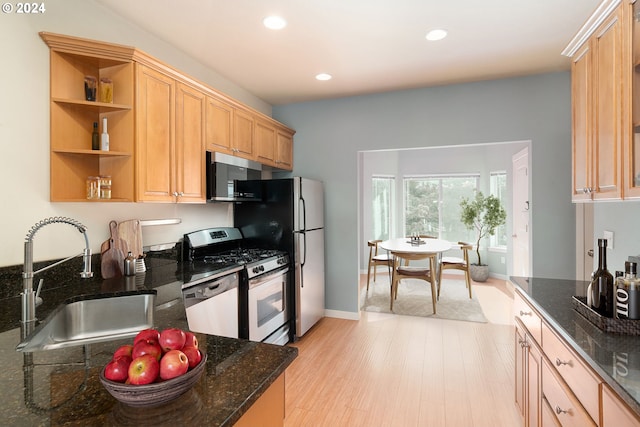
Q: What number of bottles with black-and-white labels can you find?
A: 1